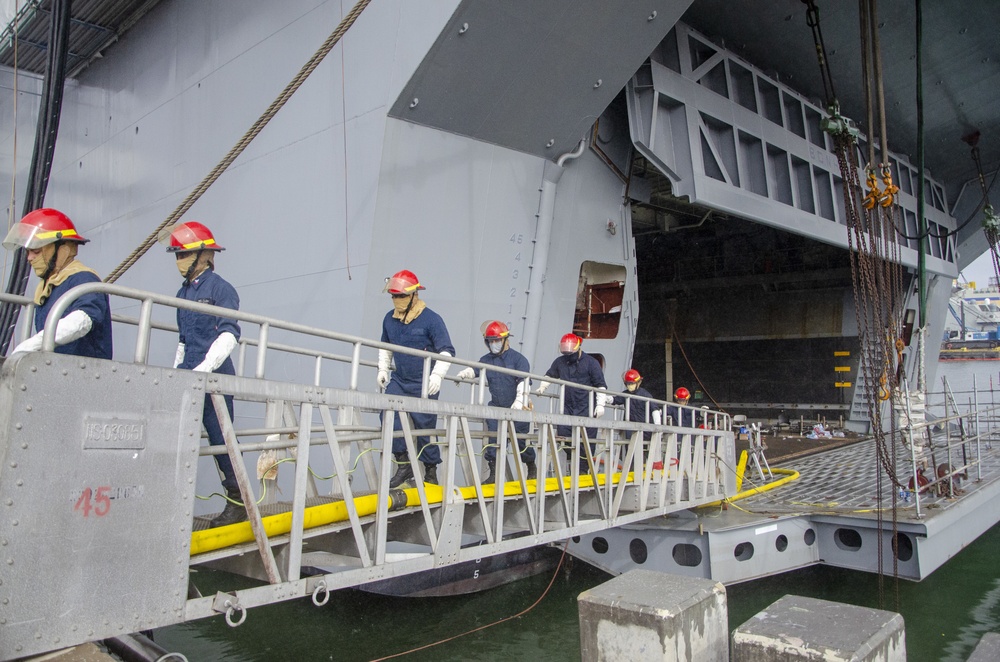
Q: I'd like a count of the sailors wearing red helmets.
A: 7